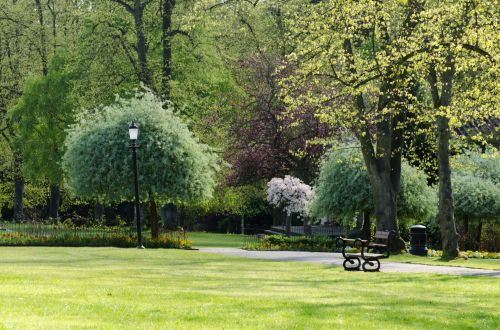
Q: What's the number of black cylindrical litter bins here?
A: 1